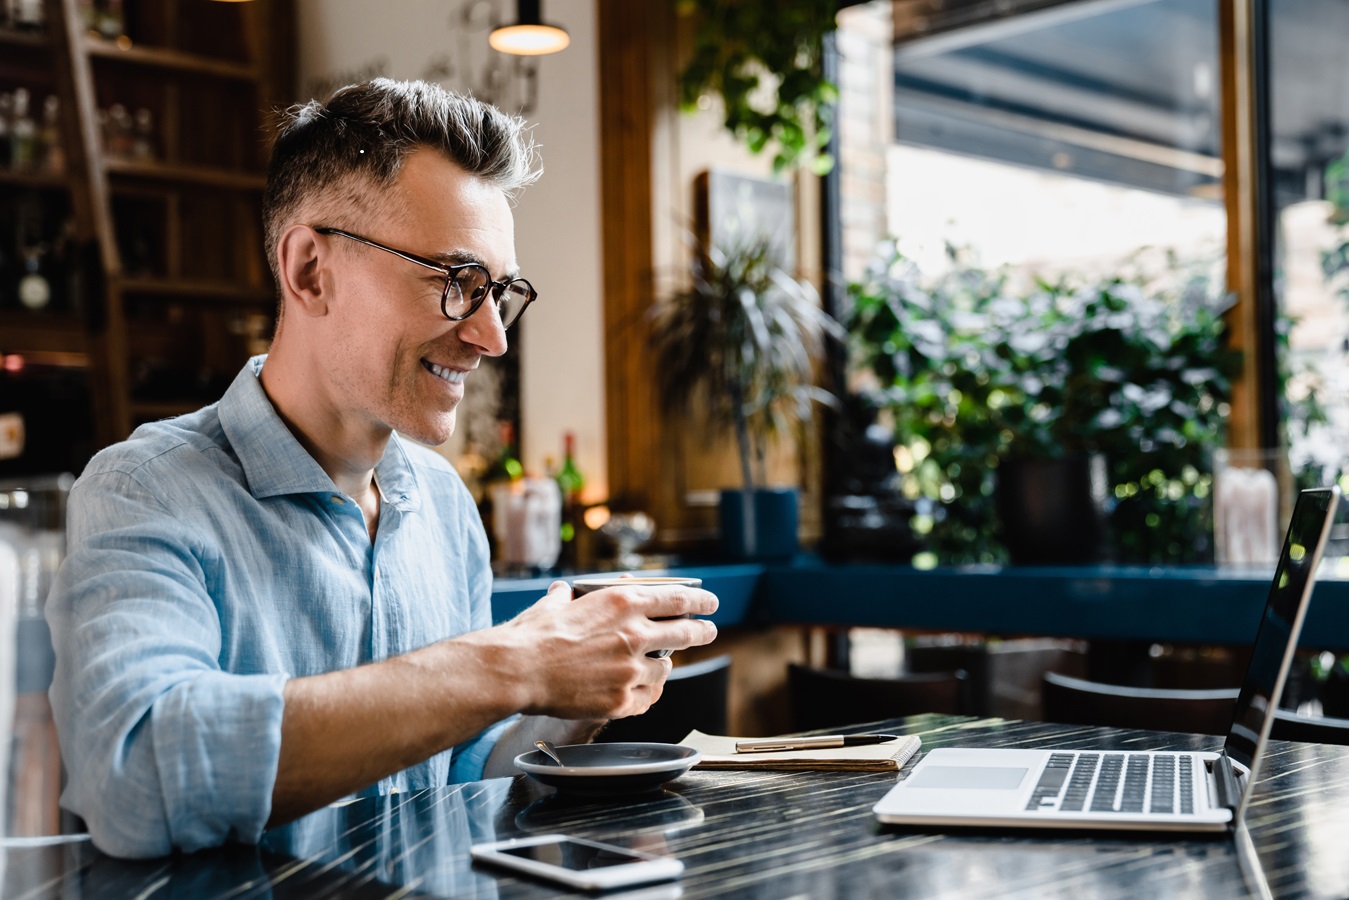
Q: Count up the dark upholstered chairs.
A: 4